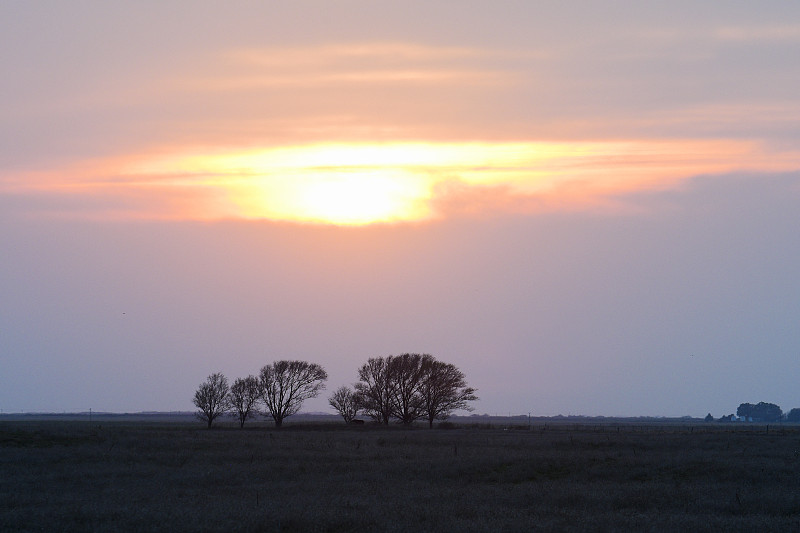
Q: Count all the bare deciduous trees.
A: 7